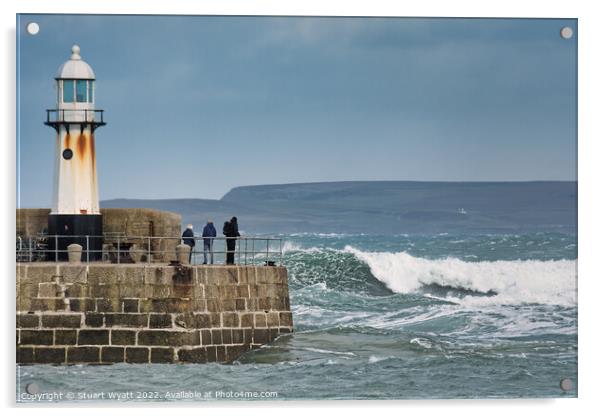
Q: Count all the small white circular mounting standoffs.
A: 4